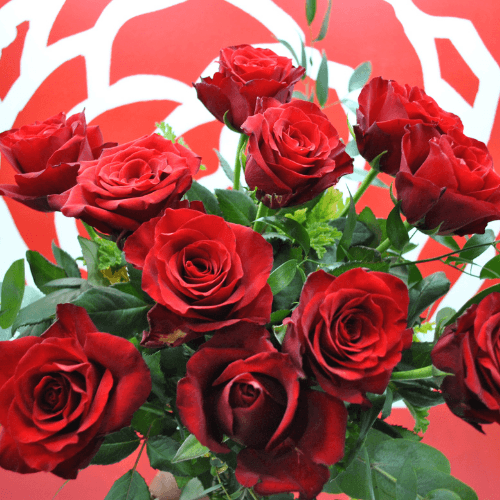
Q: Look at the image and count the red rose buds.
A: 11